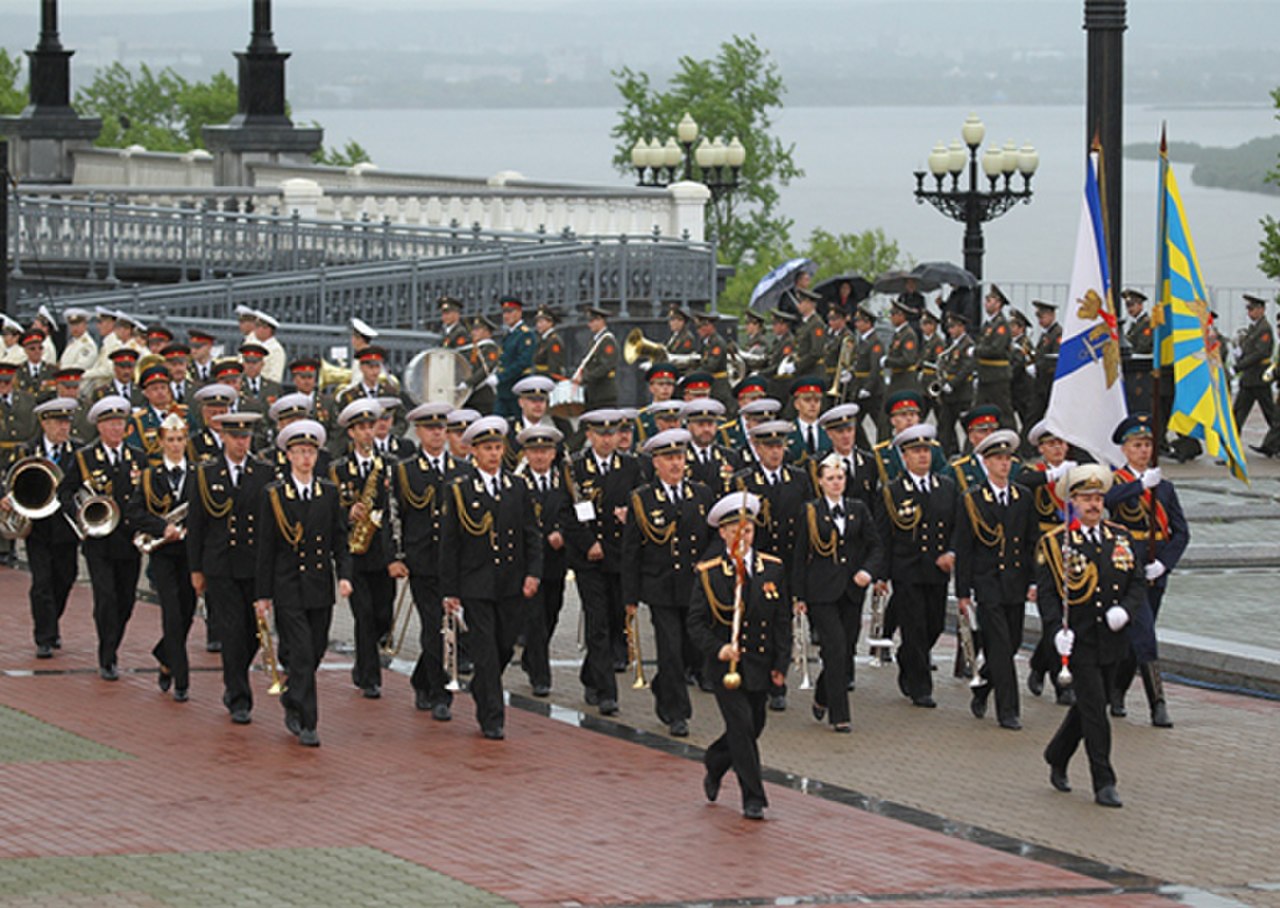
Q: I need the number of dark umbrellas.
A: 3